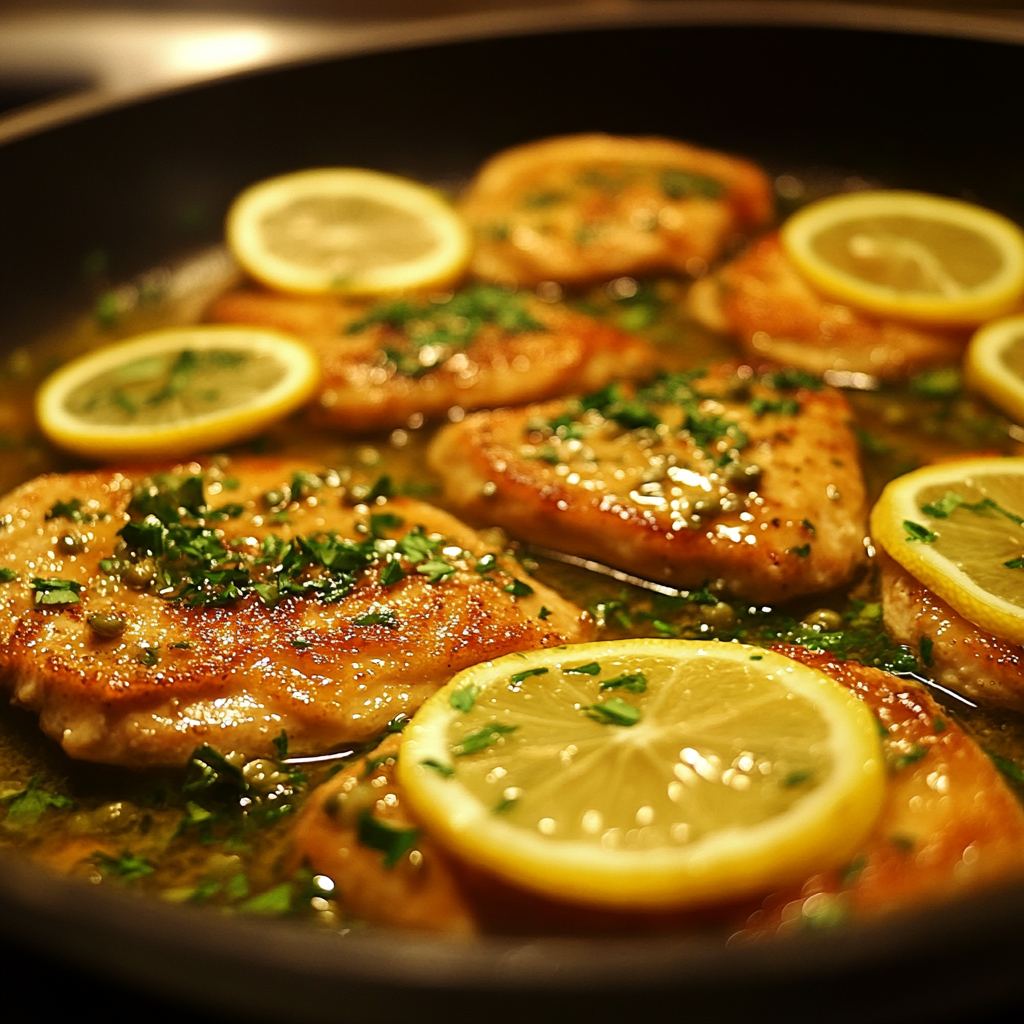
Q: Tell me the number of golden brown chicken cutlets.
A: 7